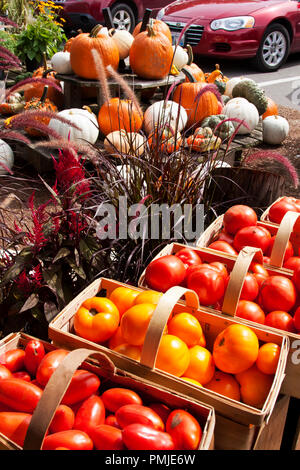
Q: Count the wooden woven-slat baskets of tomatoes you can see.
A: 5